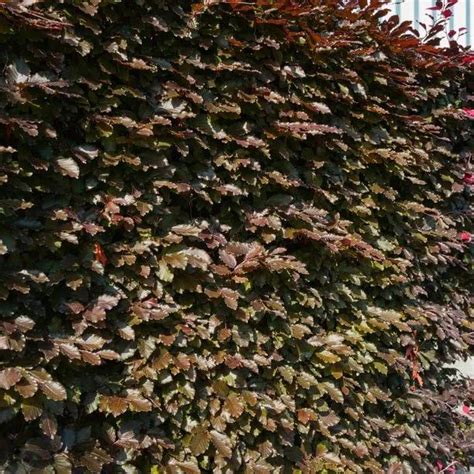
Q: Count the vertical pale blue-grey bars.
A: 5